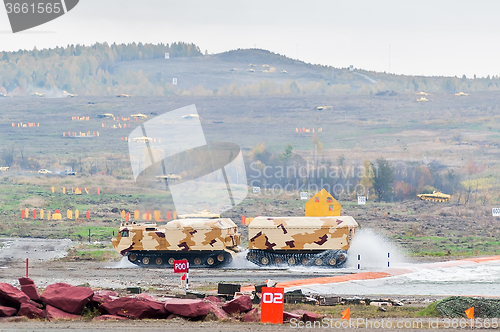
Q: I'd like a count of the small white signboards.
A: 6